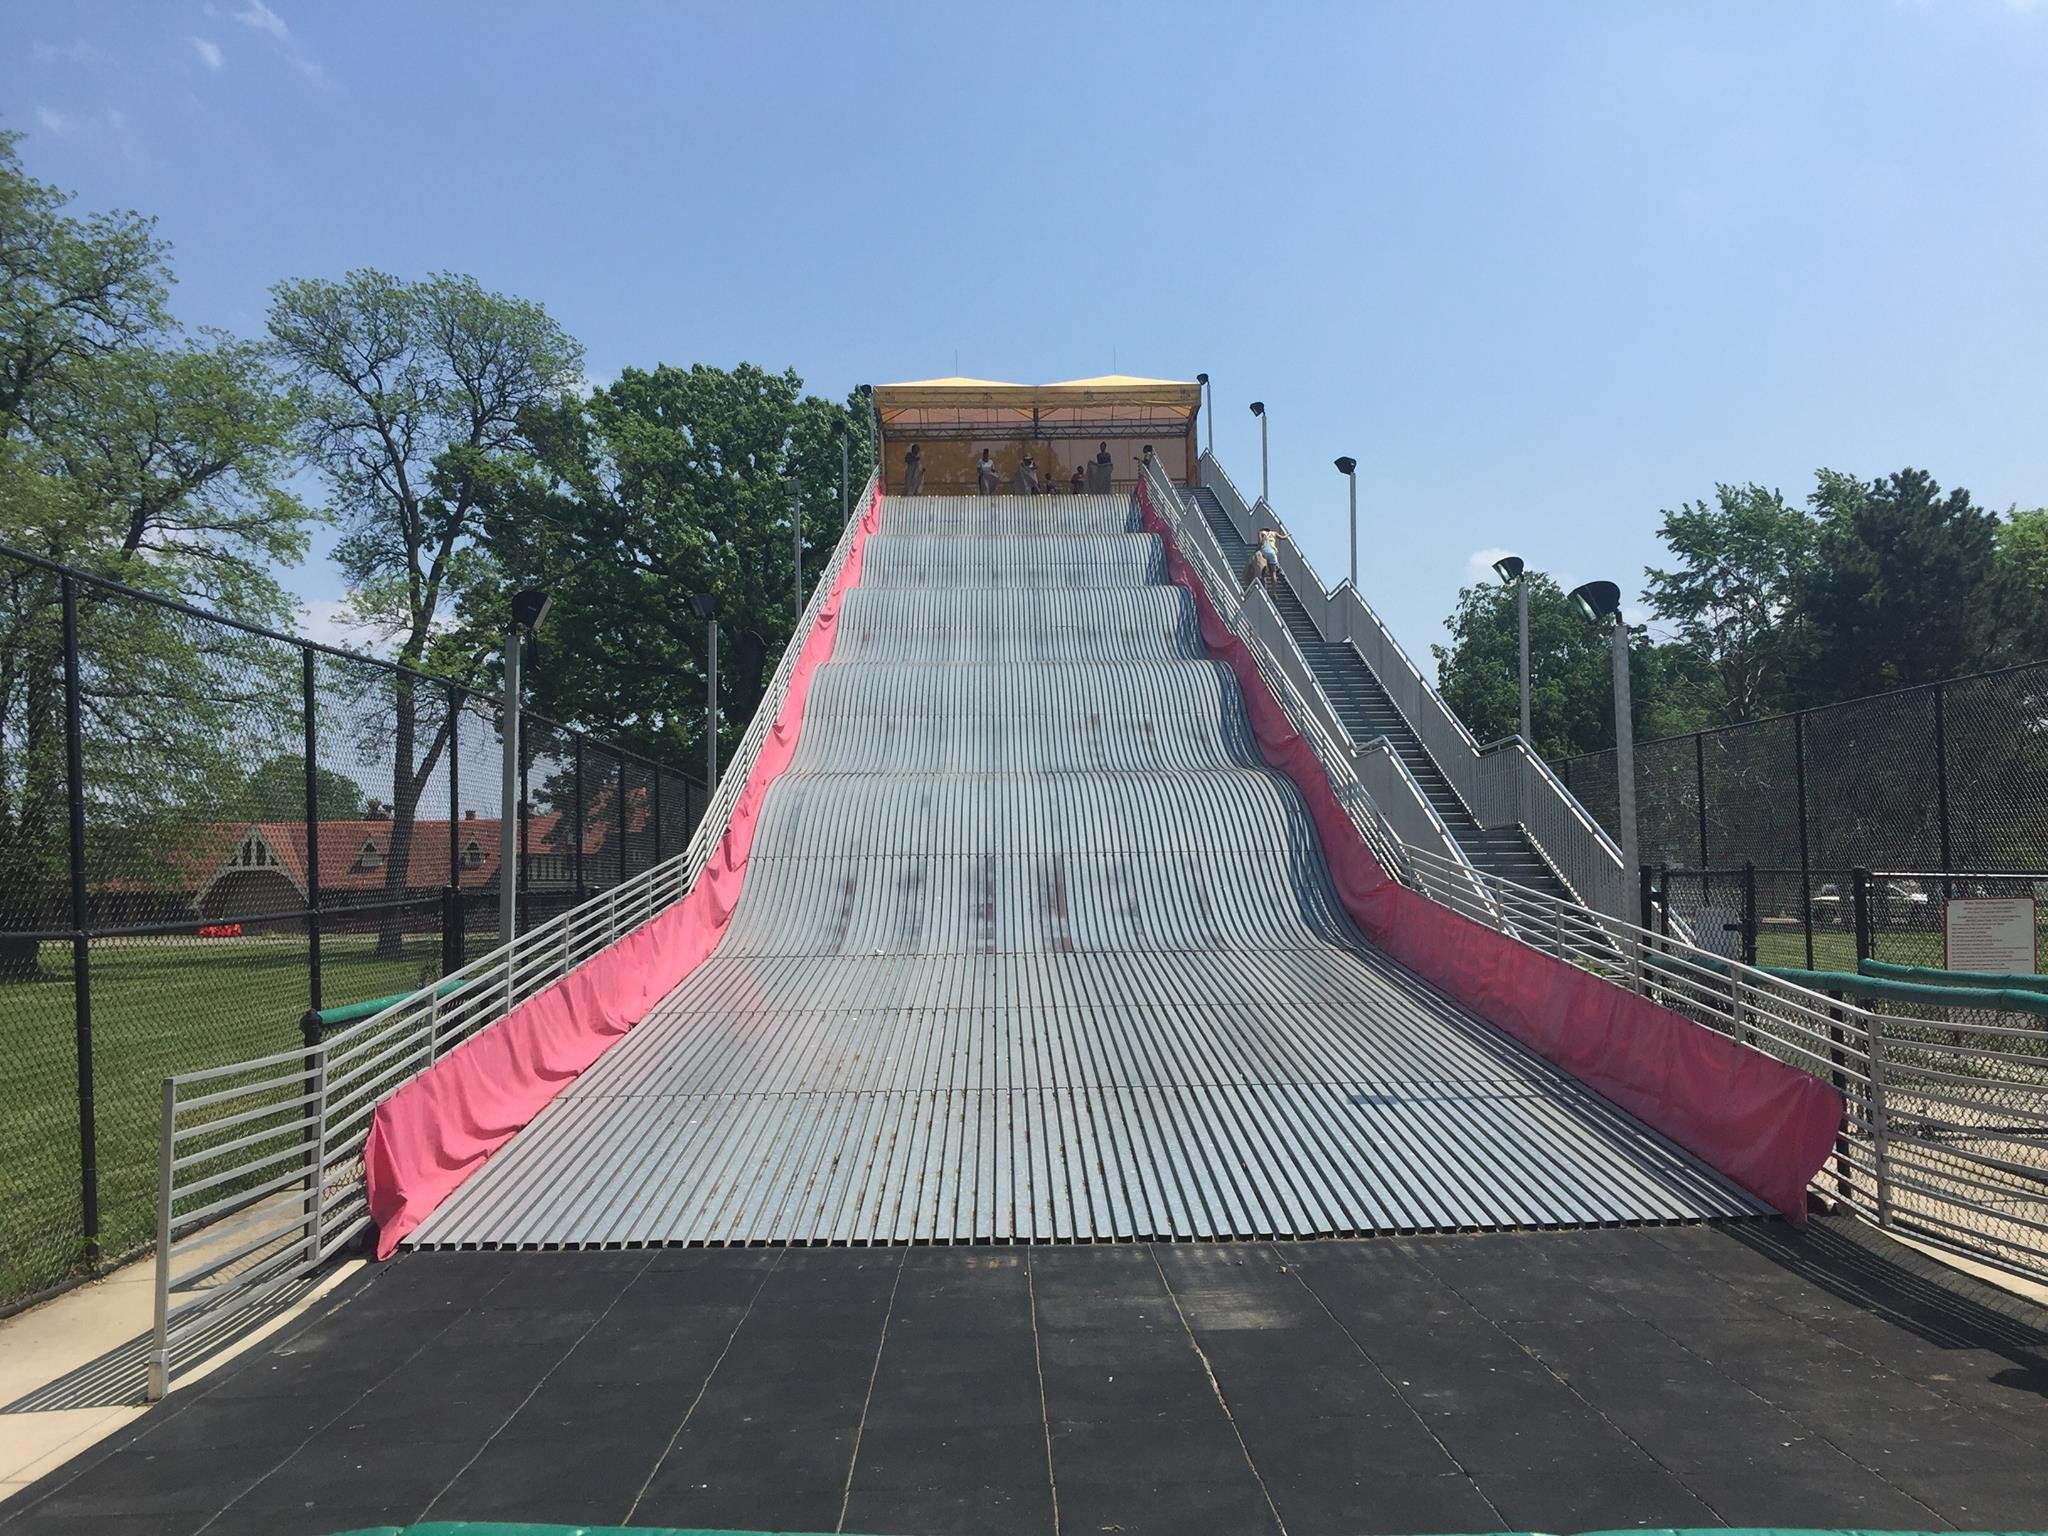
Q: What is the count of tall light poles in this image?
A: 10